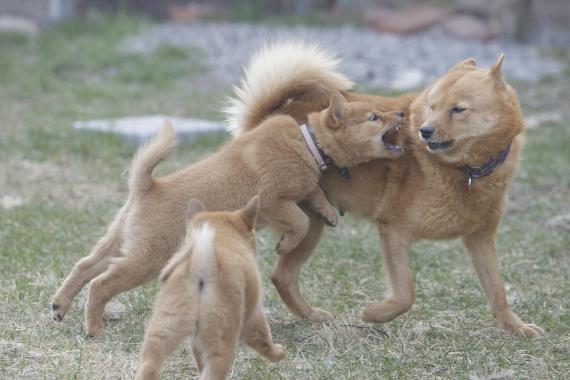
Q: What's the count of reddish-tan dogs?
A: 3